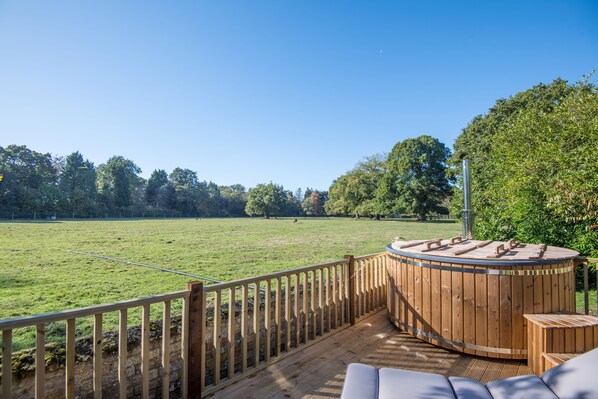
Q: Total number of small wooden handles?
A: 4